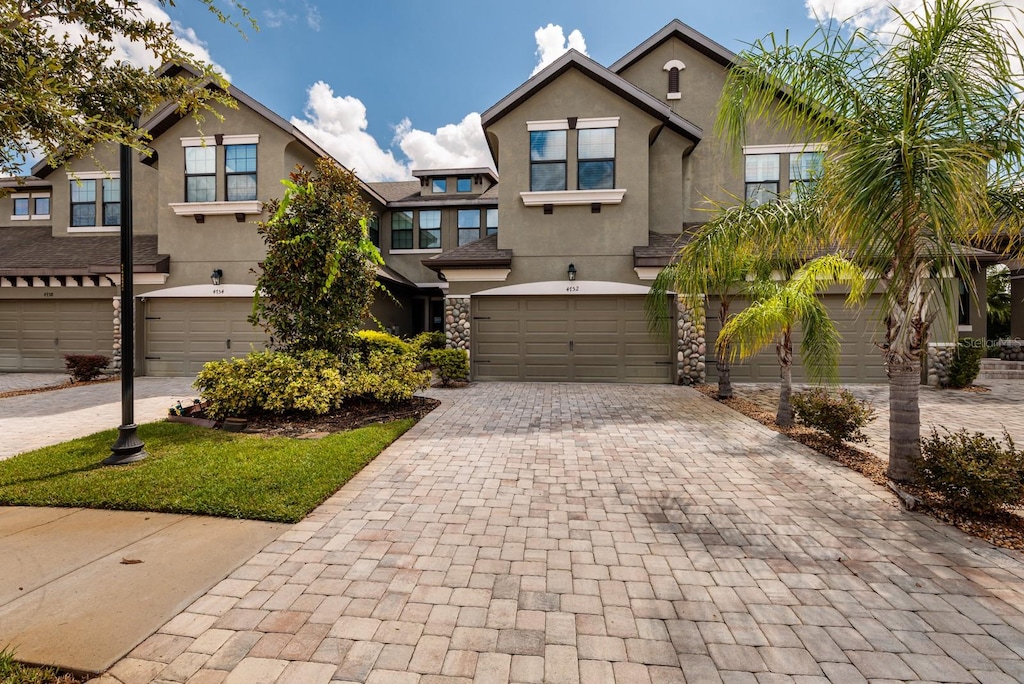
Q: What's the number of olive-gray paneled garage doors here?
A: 4